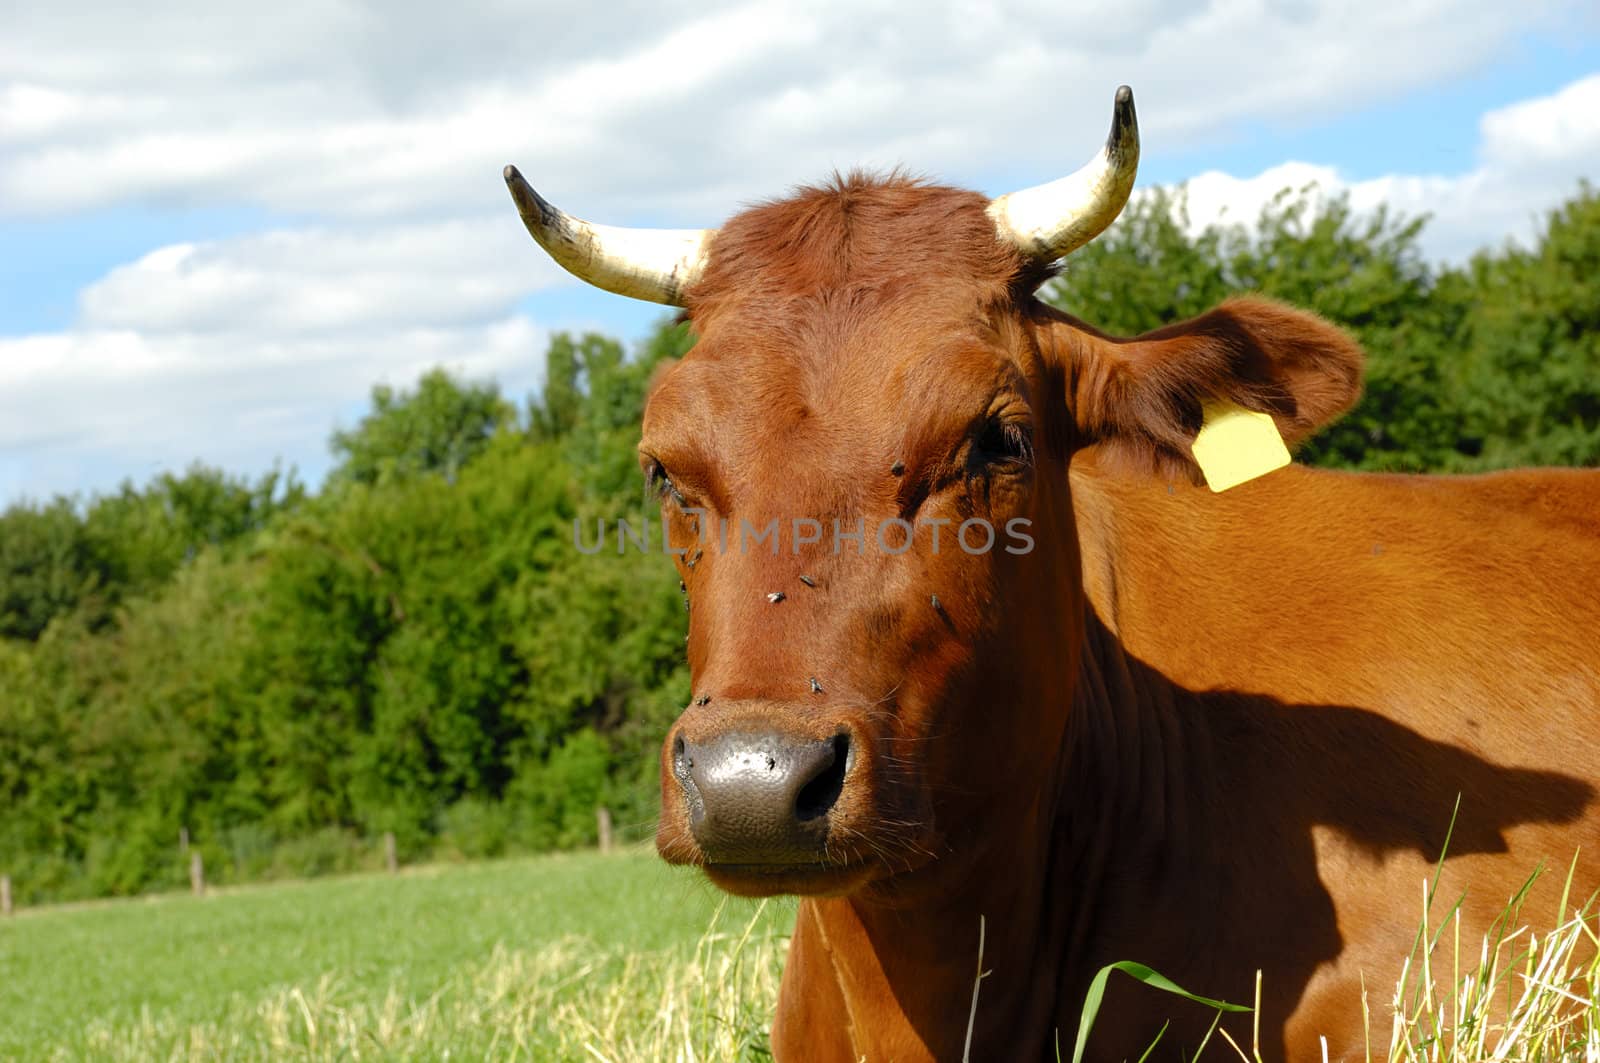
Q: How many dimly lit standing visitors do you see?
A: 0